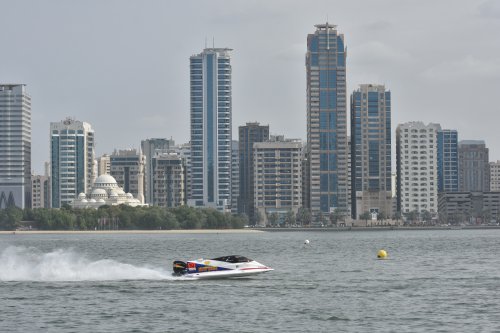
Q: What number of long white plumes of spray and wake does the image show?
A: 1